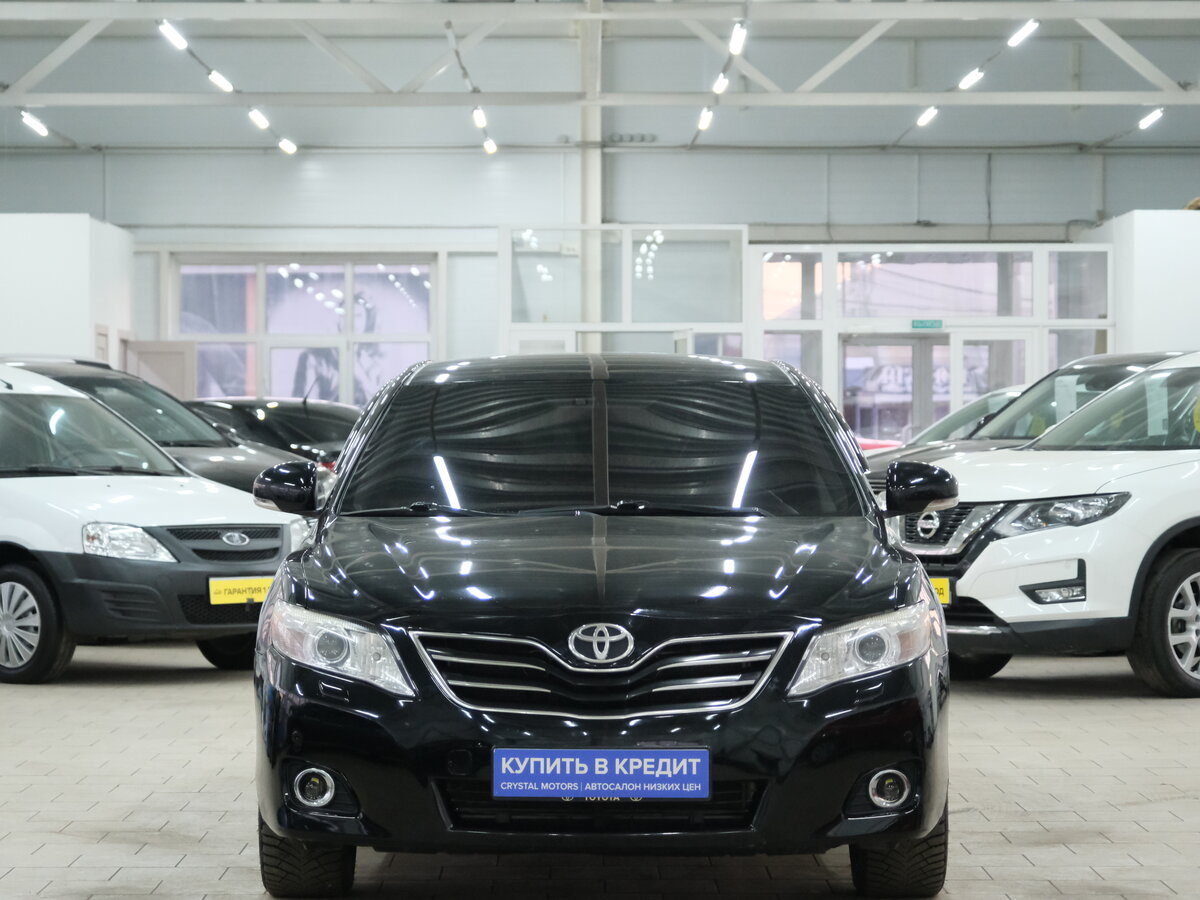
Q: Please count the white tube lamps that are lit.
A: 14